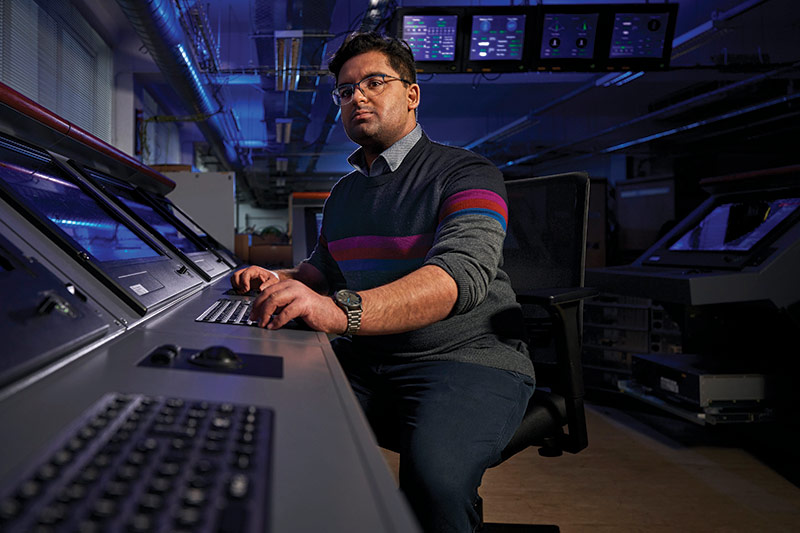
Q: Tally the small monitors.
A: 4